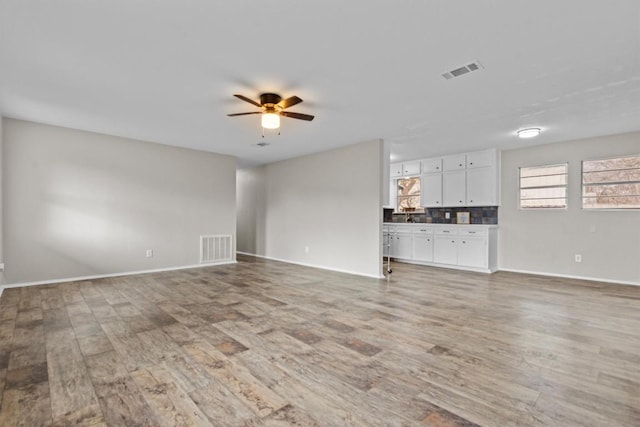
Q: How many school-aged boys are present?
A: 0